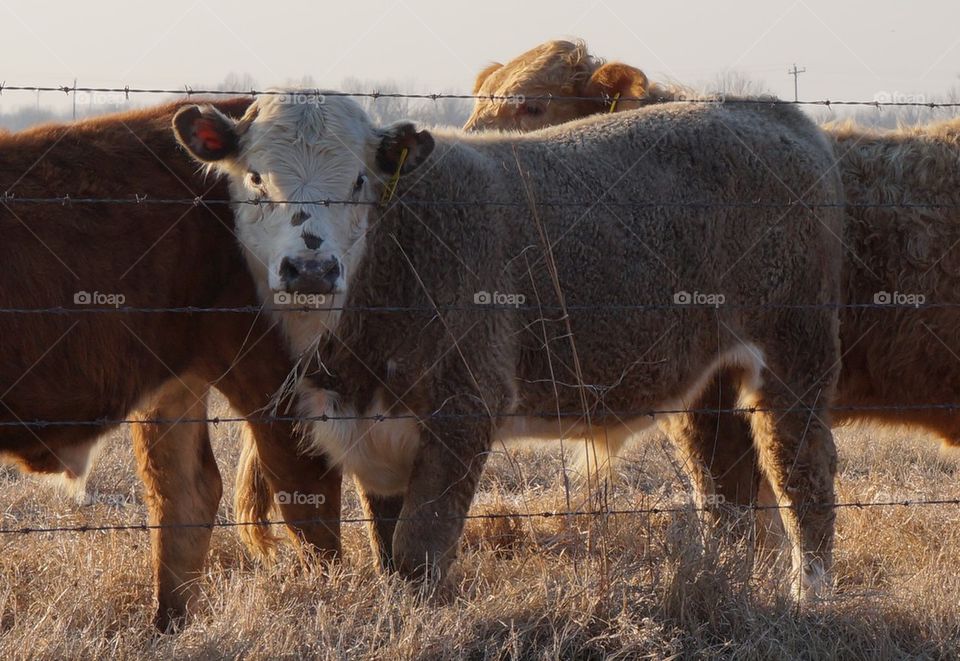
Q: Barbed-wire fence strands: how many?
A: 5